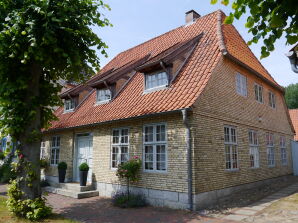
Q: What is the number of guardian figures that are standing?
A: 0